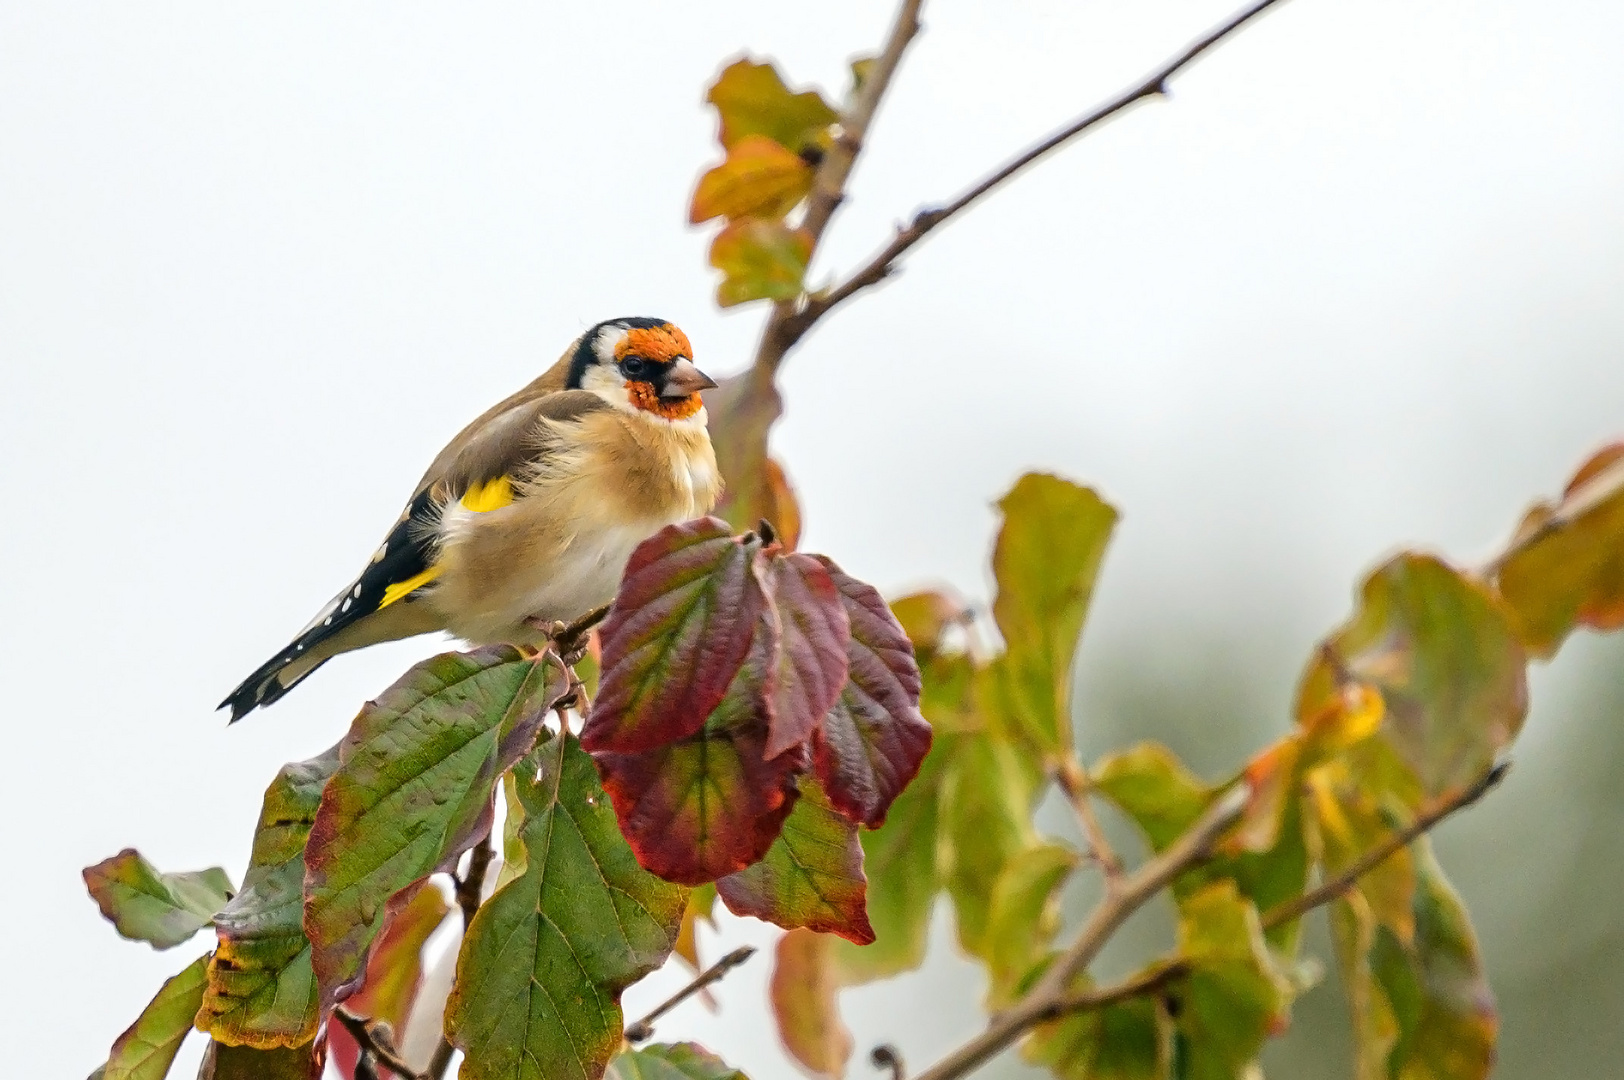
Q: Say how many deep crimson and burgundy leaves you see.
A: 4